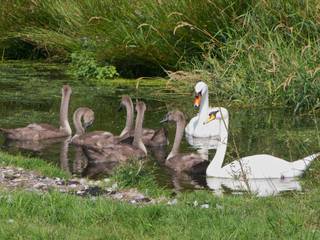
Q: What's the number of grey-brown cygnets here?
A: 5